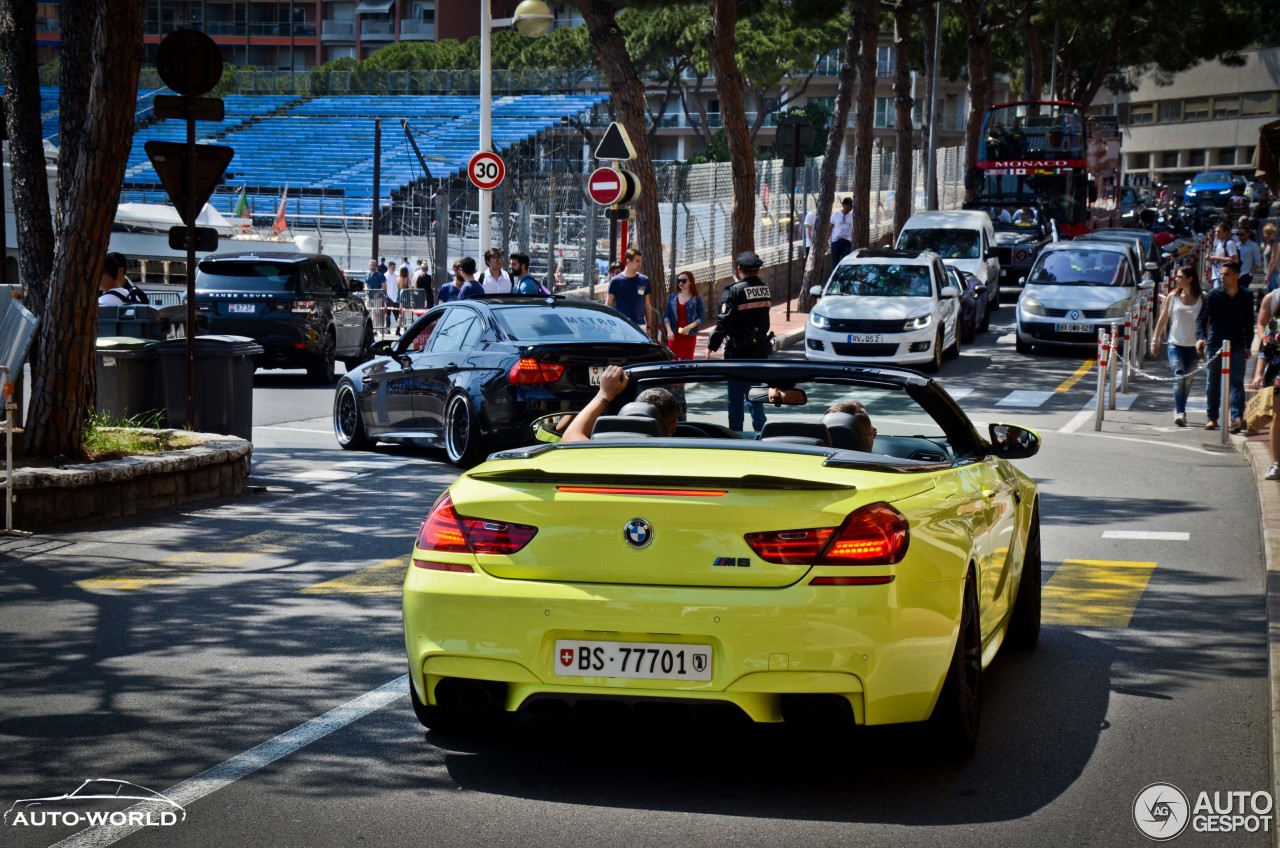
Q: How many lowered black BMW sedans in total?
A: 1